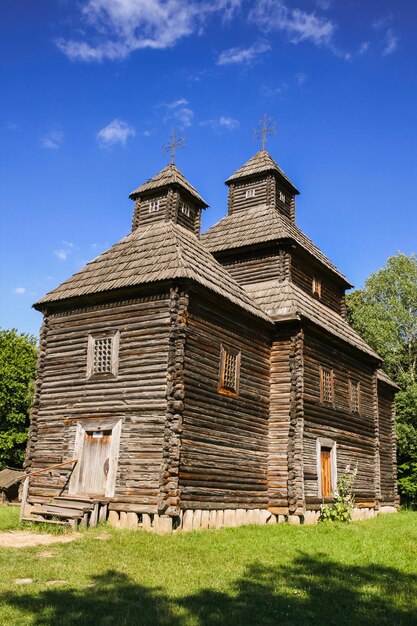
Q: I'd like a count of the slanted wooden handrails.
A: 1